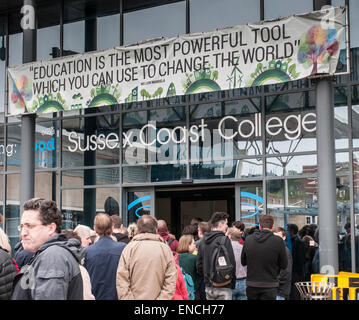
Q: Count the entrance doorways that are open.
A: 1